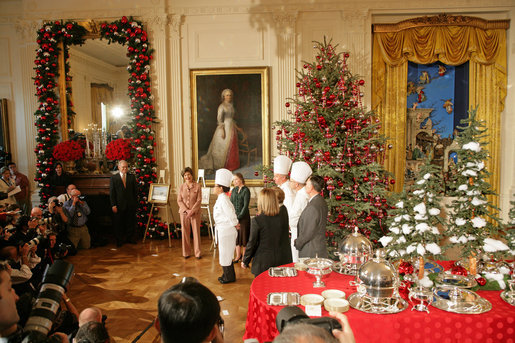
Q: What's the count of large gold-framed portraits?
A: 1